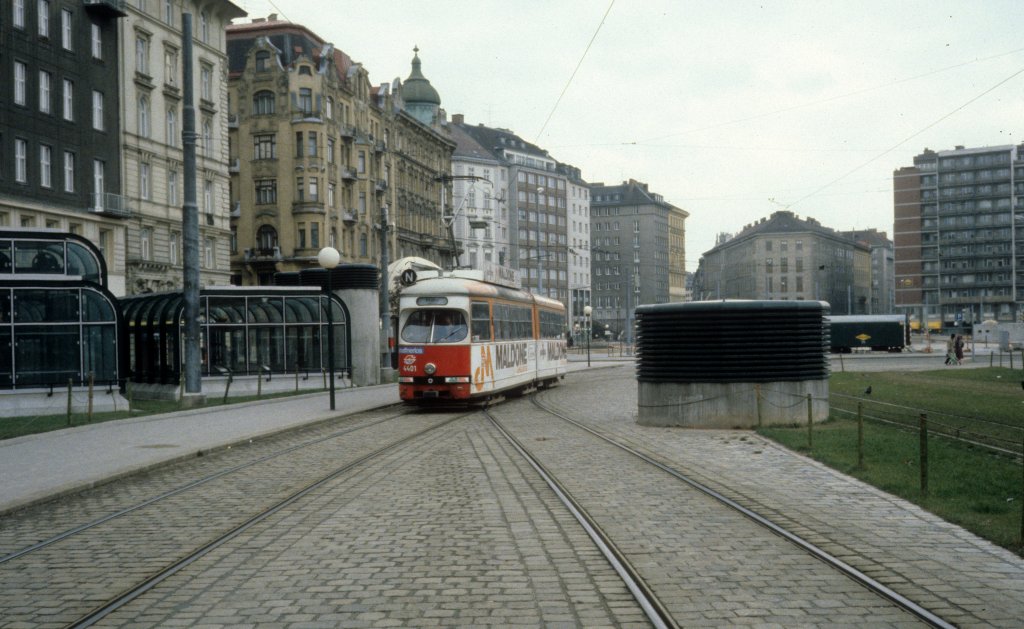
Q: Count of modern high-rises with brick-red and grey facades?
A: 1